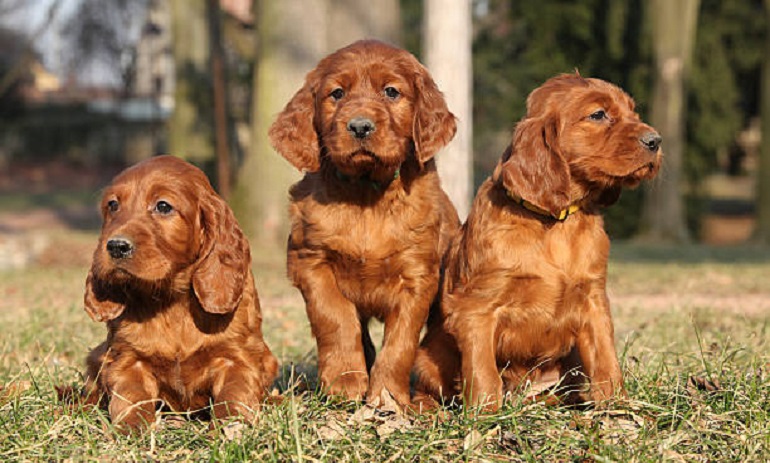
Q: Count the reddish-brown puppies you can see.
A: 3